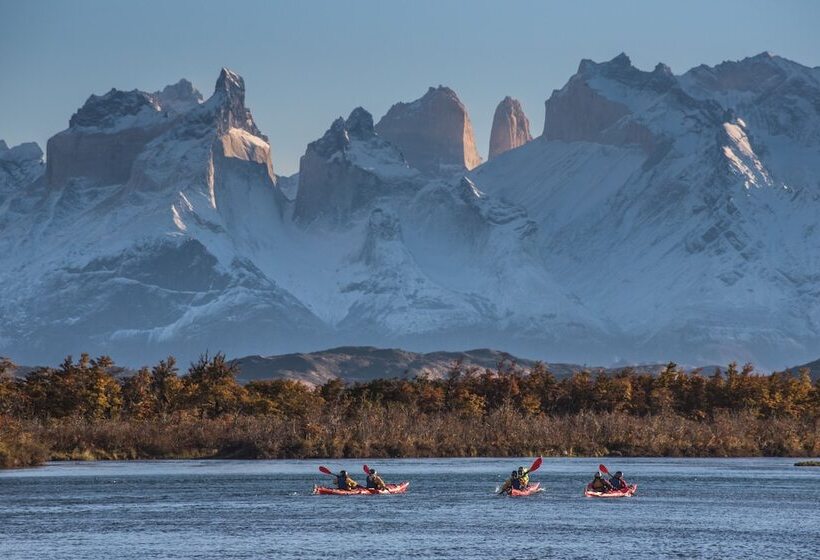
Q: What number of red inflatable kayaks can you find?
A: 3